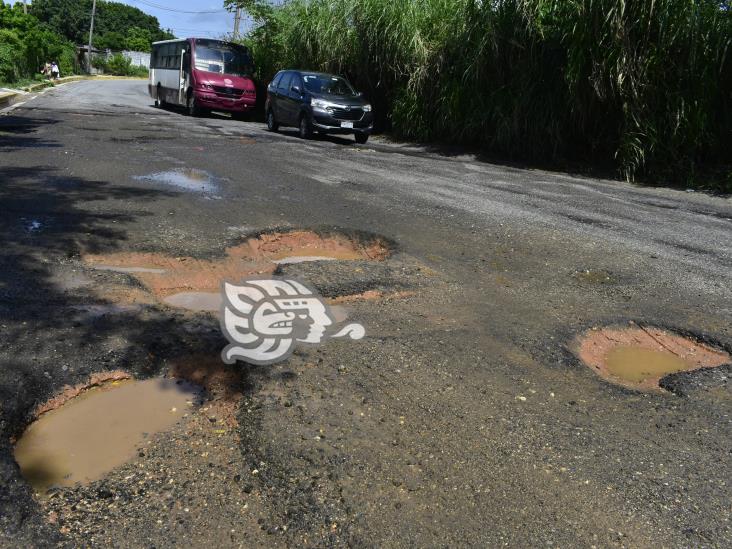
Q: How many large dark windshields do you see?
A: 2